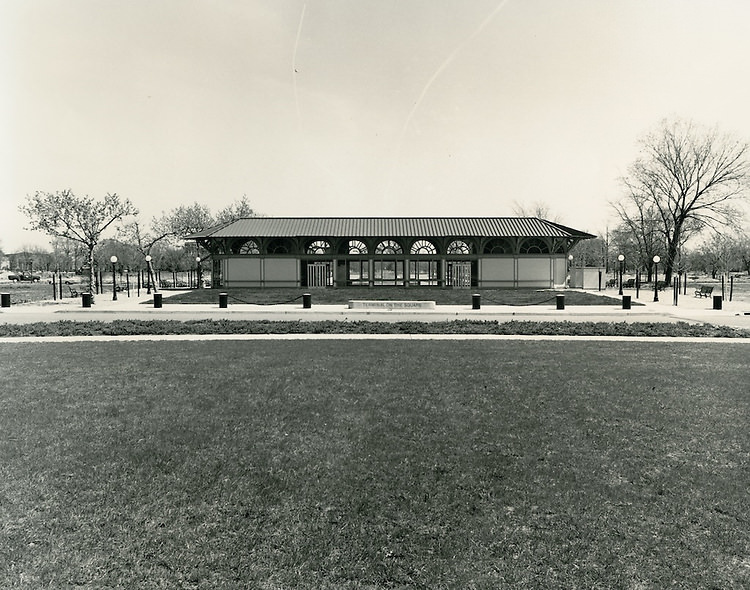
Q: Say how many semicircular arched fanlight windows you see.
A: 9